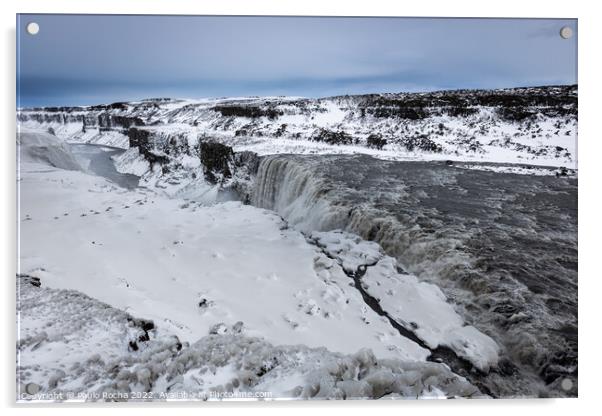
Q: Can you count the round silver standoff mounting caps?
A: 4